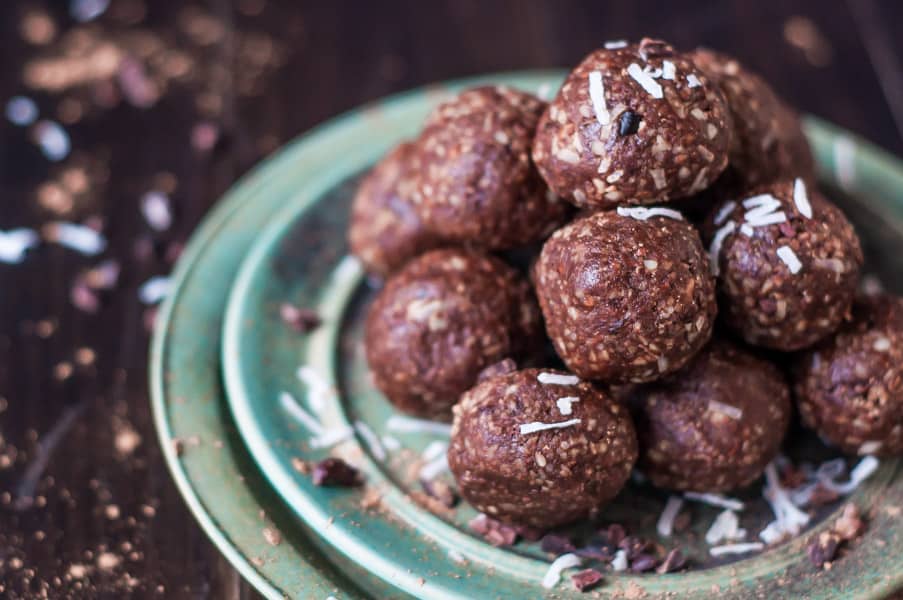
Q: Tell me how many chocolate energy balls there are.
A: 10